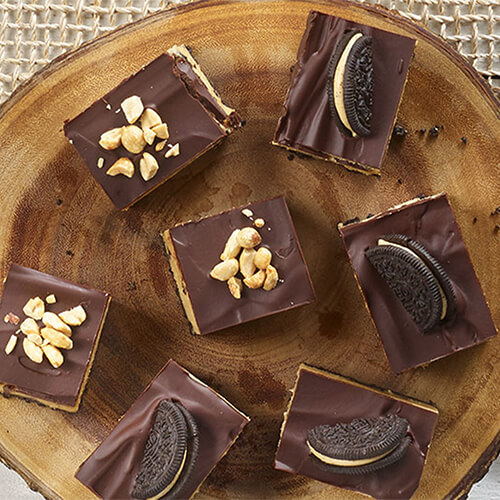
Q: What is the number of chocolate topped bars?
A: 7